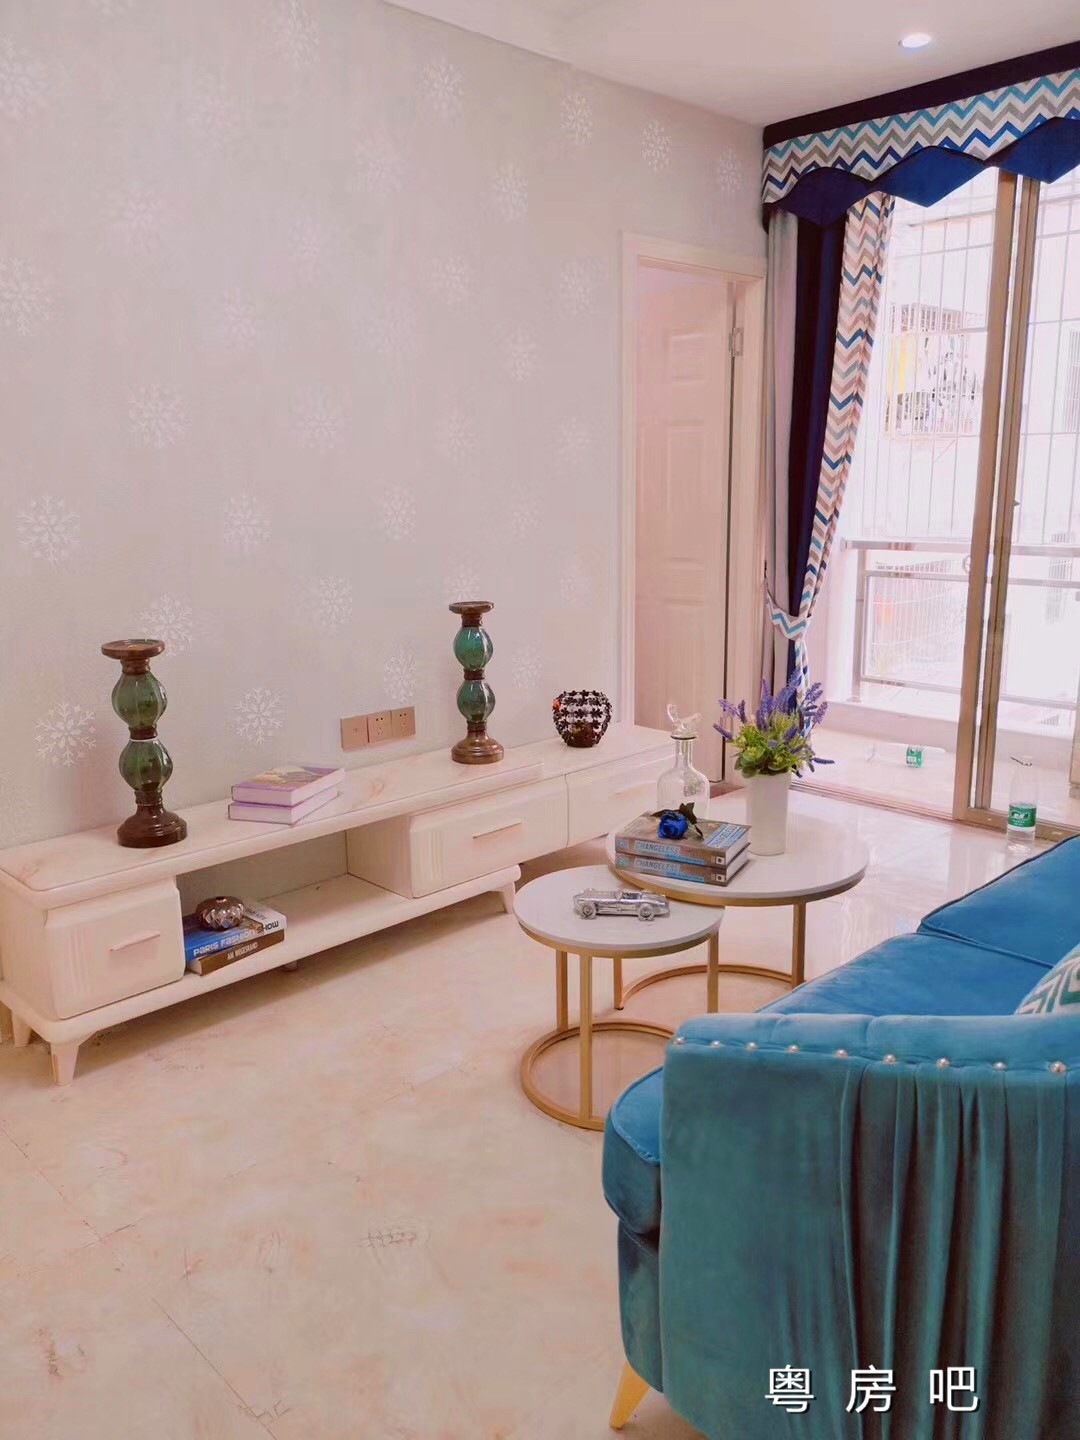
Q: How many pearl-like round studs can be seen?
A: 9